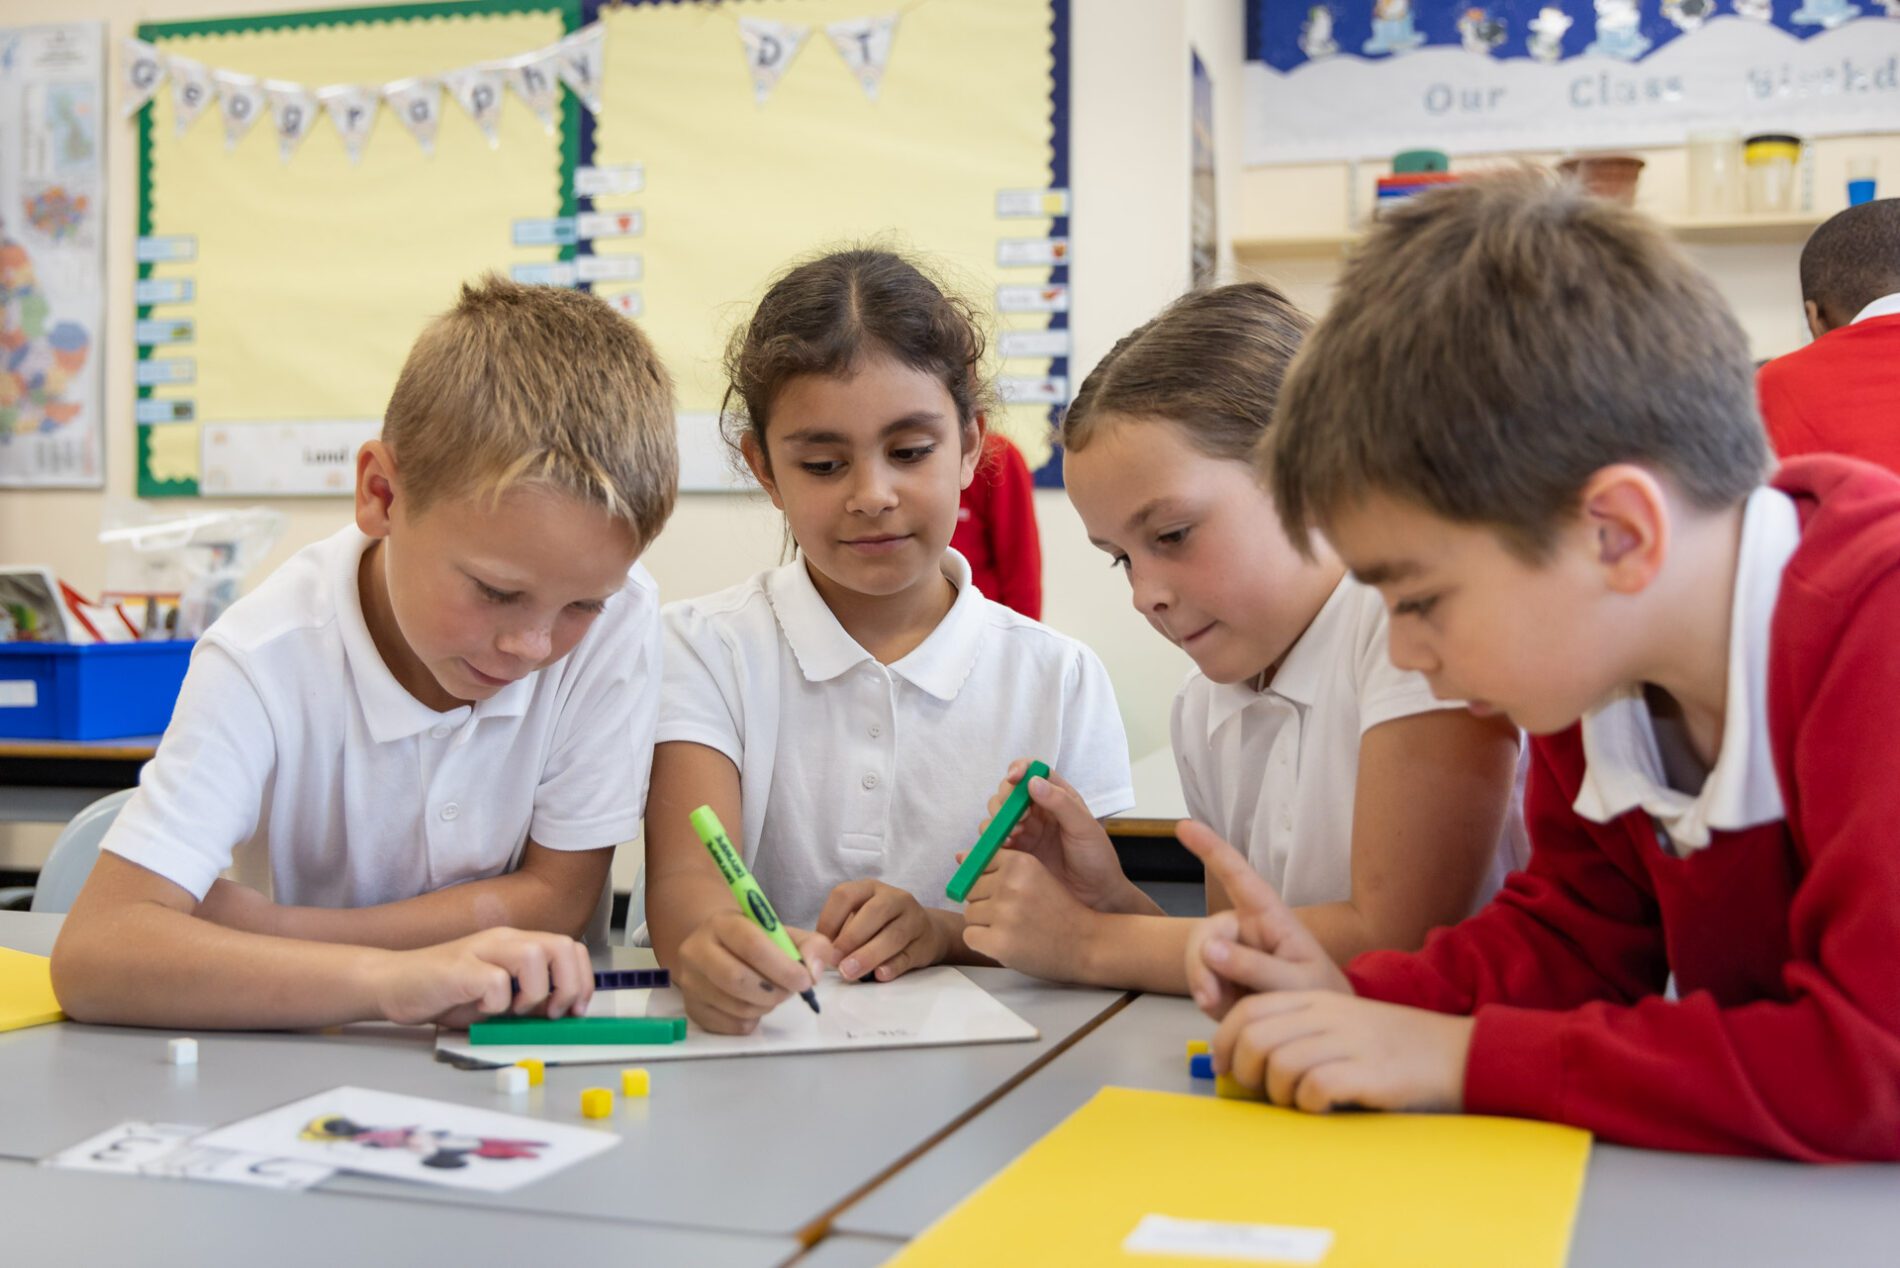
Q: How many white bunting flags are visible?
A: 11